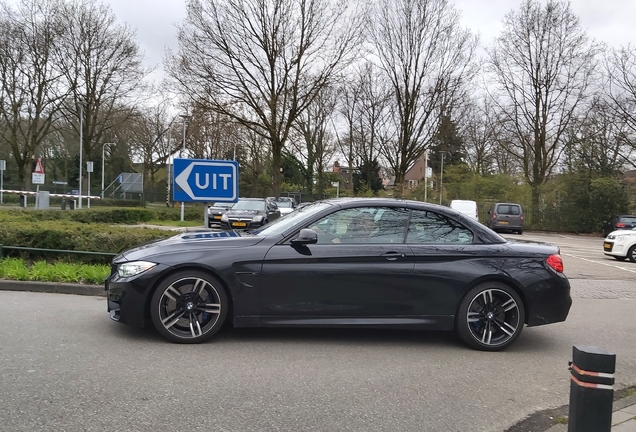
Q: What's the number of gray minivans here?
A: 1